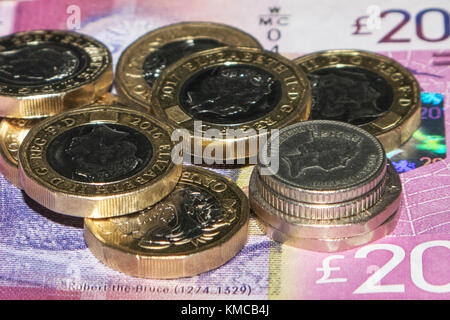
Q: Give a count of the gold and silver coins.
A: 11